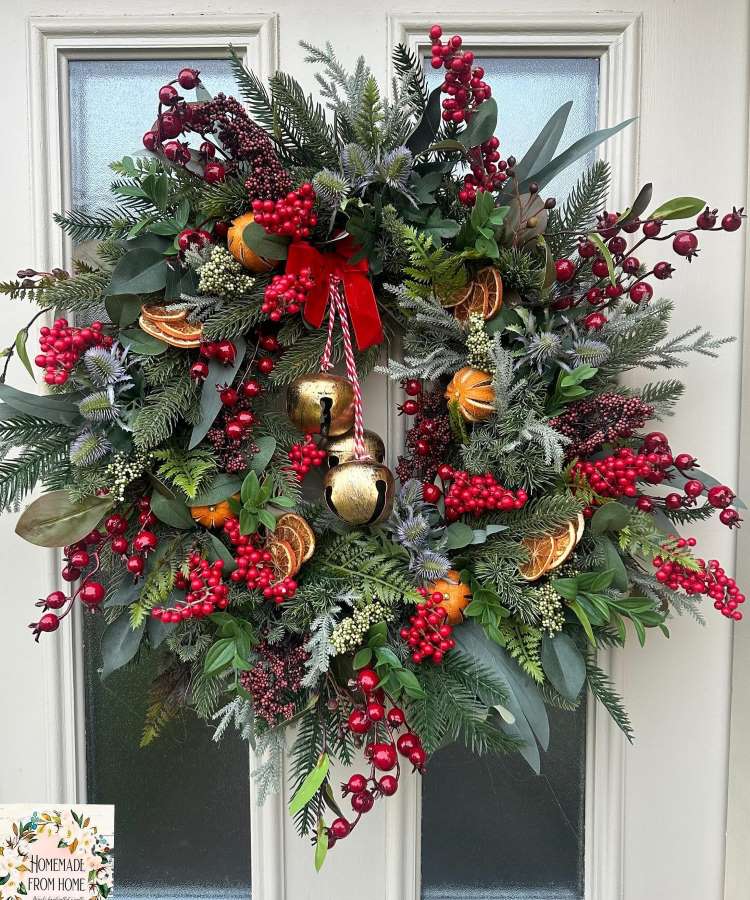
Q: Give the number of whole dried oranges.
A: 4